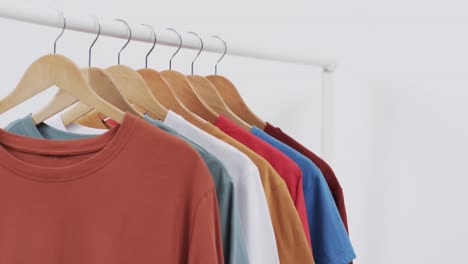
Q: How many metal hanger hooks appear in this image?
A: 7